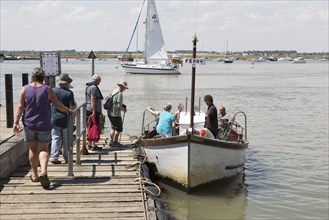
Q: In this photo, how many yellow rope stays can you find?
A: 0